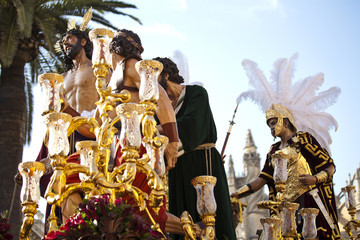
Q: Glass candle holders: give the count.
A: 14